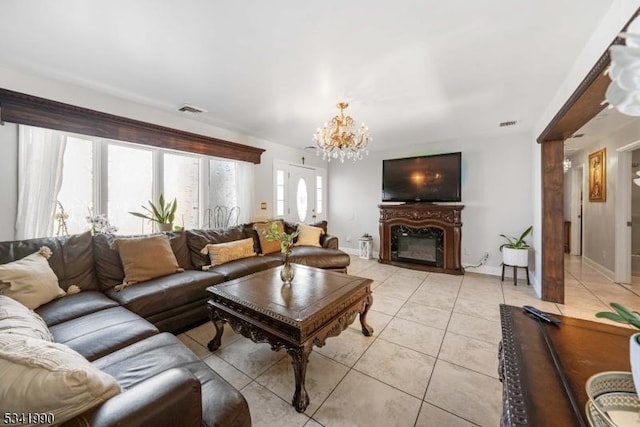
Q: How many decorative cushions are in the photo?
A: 7